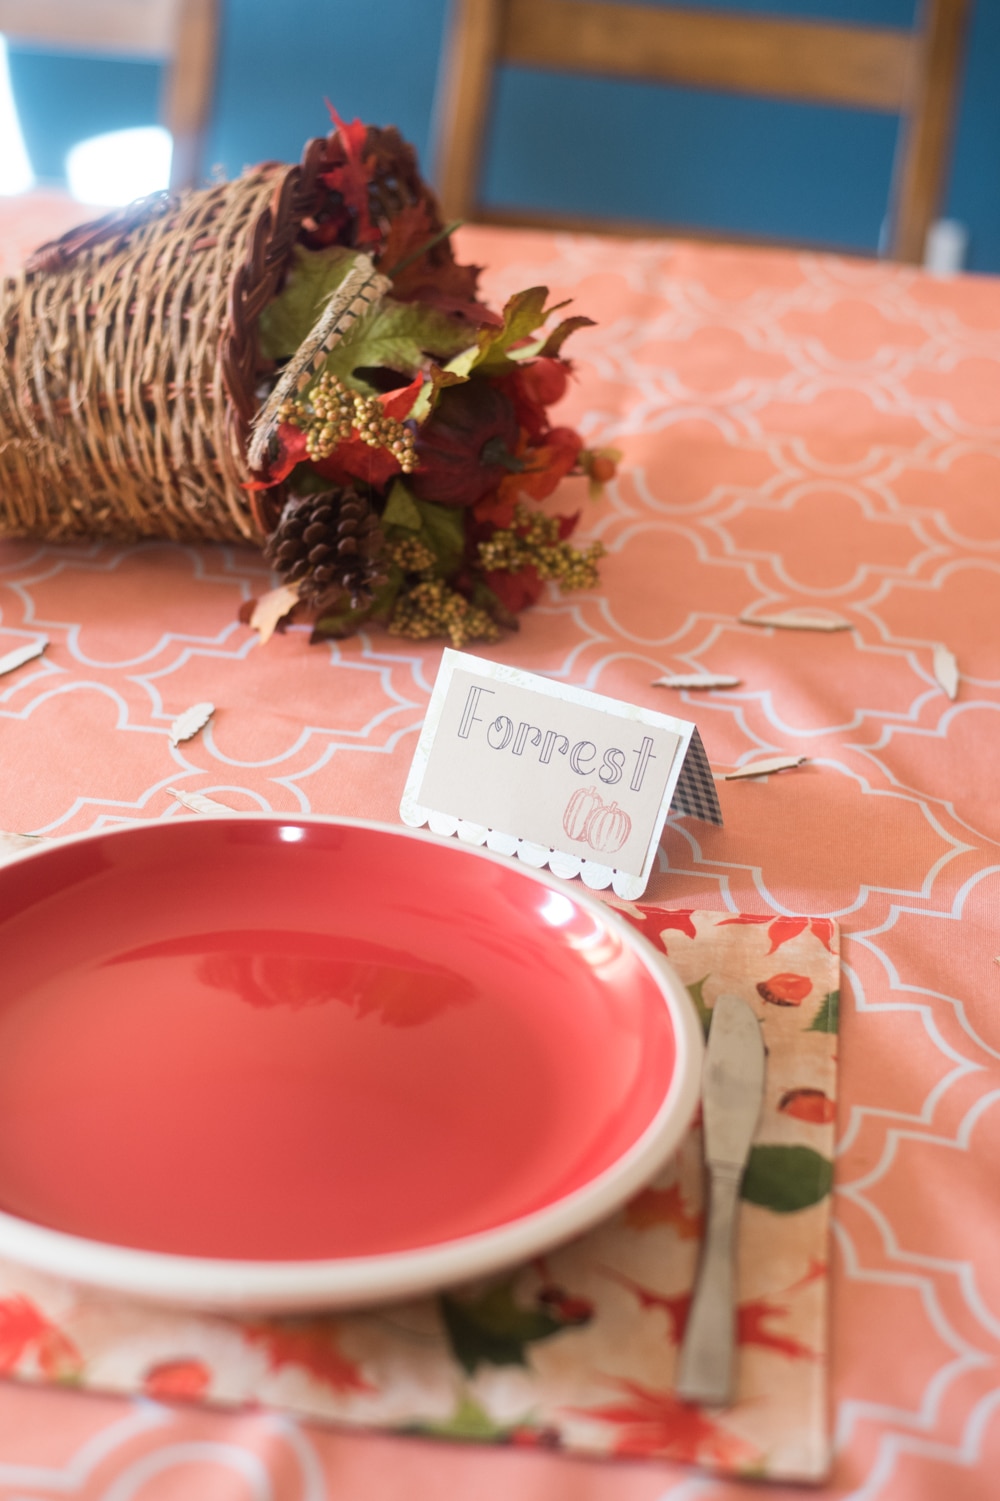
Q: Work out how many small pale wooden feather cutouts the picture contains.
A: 7